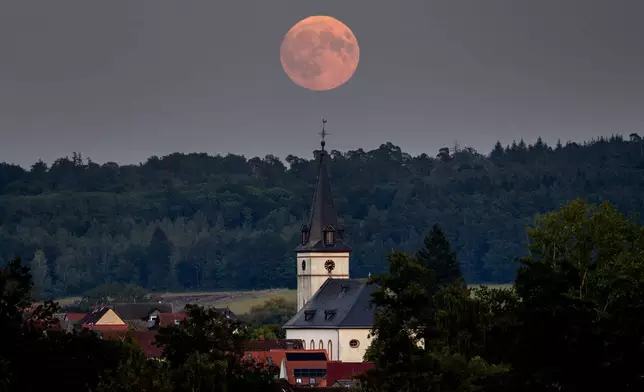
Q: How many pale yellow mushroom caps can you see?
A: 0